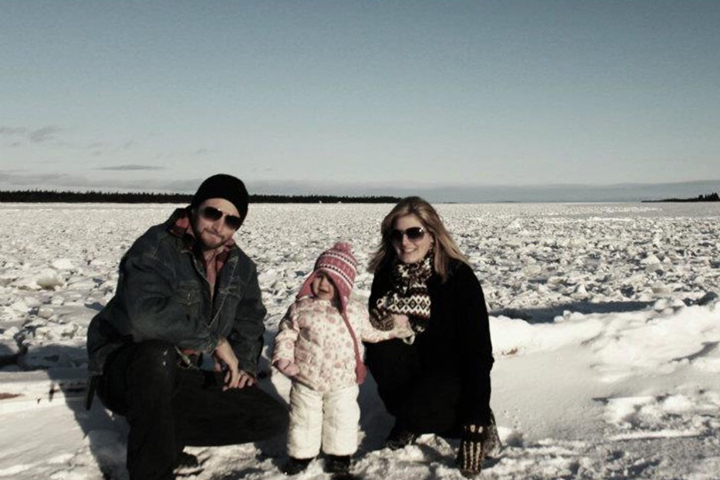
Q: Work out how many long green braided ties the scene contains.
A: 0